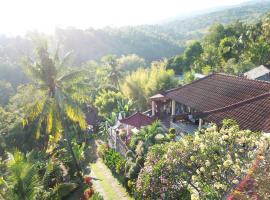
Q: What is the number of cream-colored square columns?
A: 3